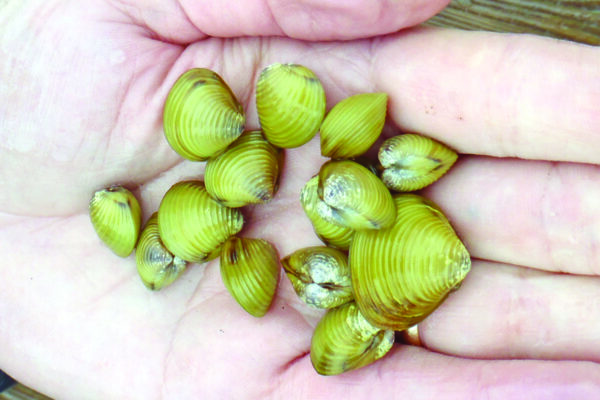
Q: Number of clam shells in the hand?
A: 14